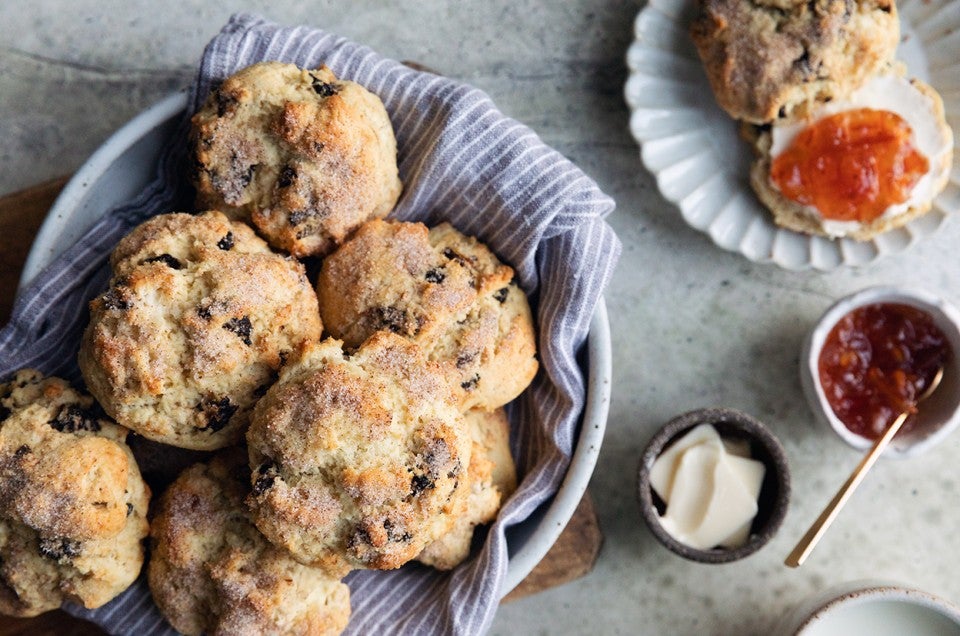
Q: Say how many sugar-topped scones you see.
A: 8